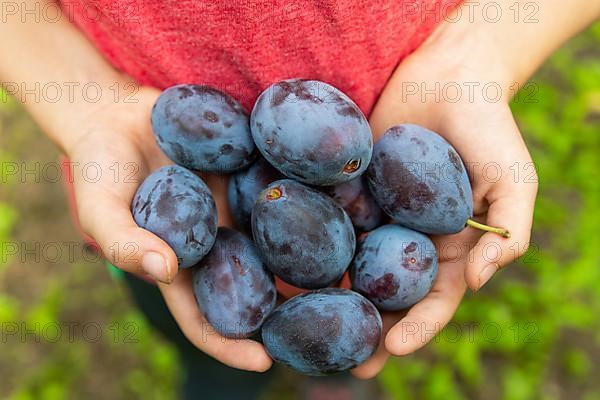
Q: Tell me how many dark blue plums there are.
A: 10